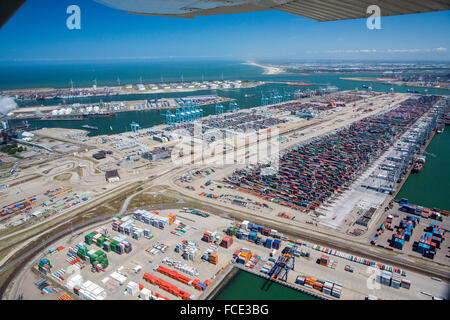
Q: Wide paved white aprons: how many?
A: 1